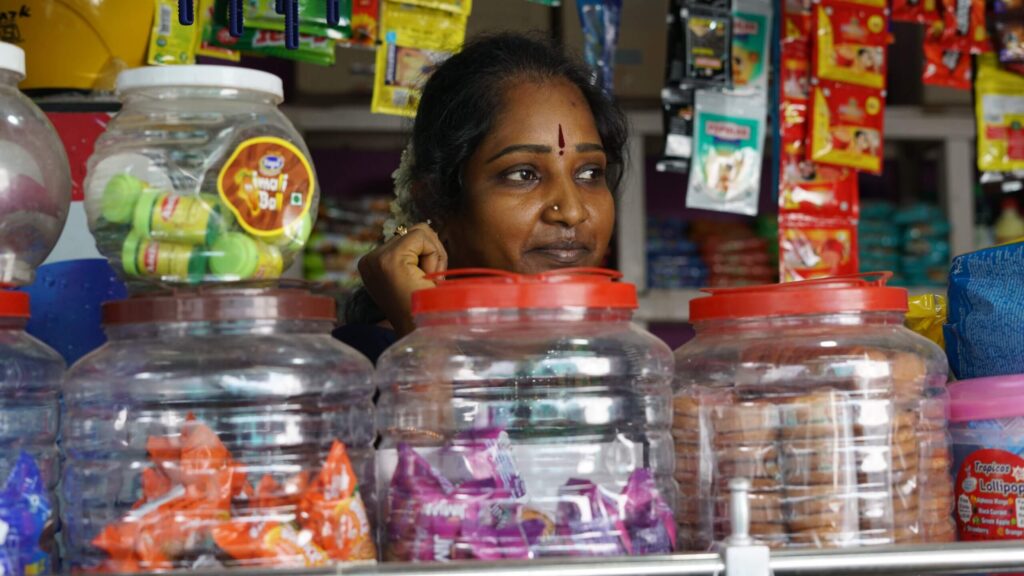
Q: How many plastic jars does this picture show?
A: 7